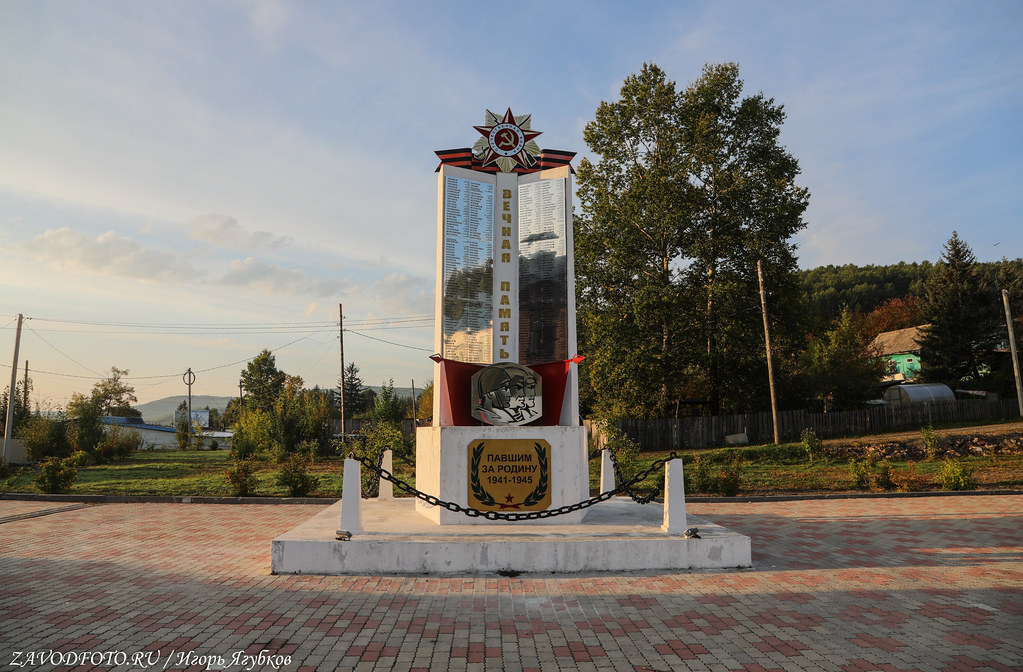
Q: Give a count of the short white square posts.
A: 4